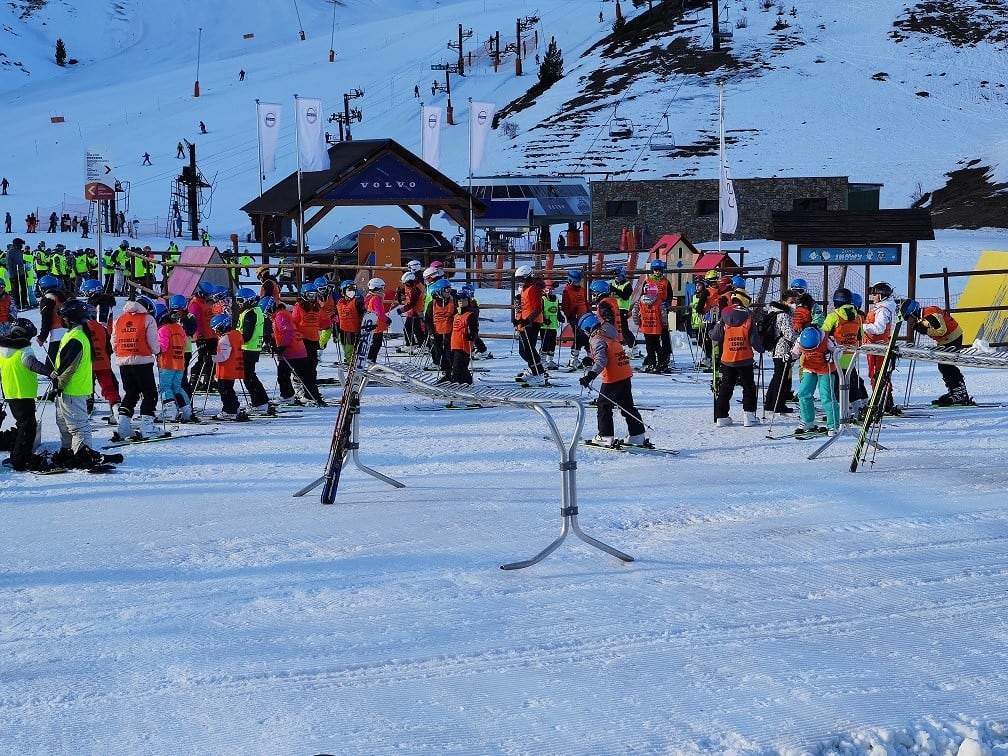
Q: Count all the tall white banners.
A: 5